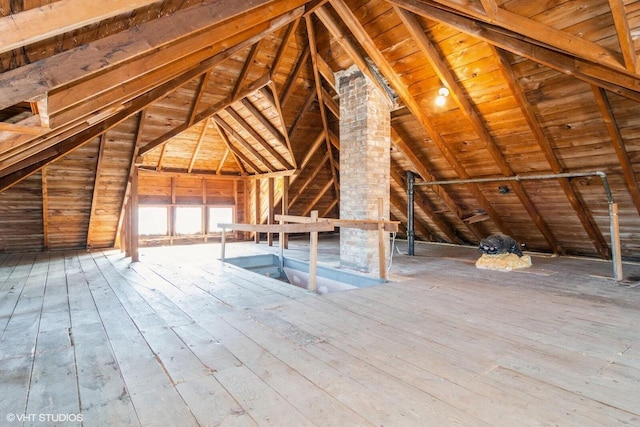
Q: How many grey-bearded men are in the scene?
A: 0